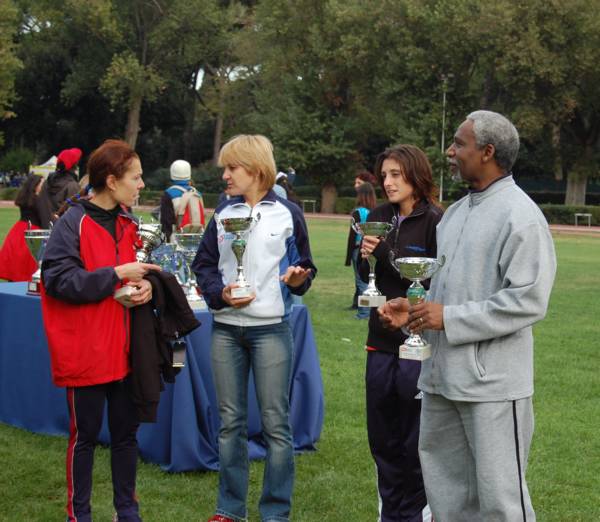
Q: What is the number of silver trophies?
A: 6